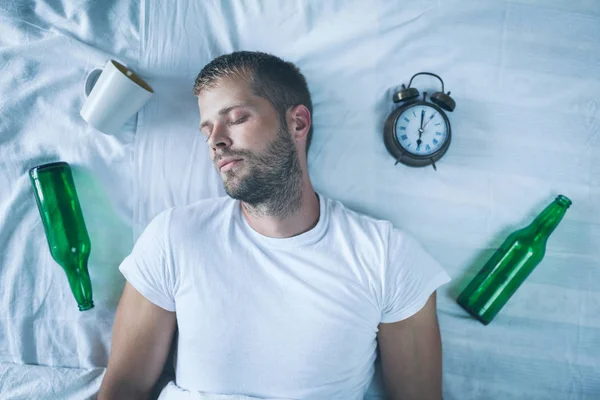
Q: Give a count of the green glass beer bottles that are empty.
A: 2